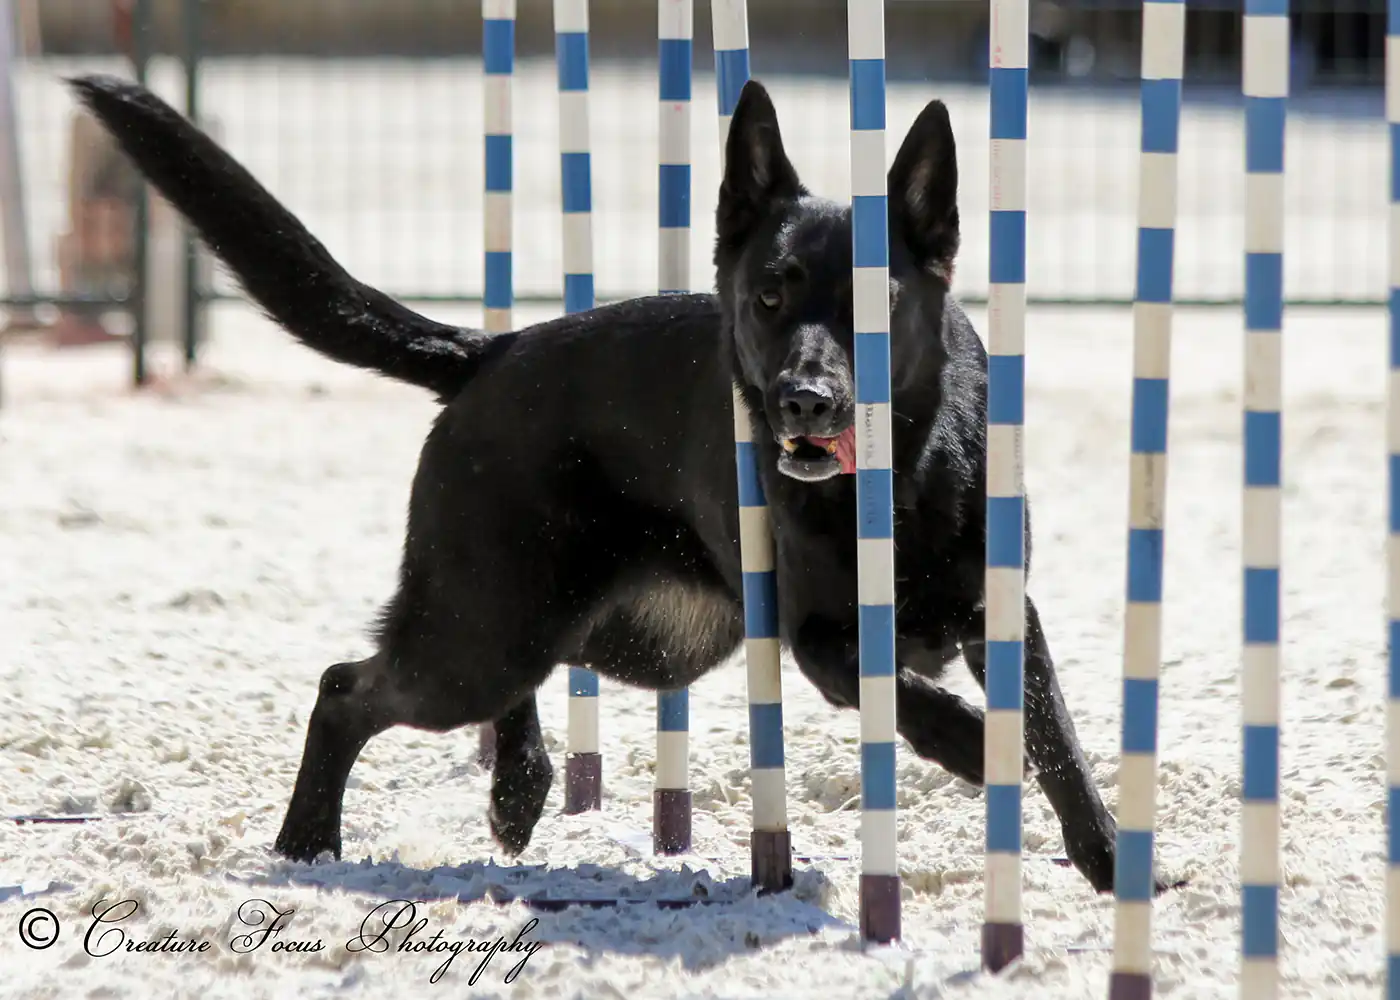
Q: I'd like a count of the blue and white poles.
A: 9